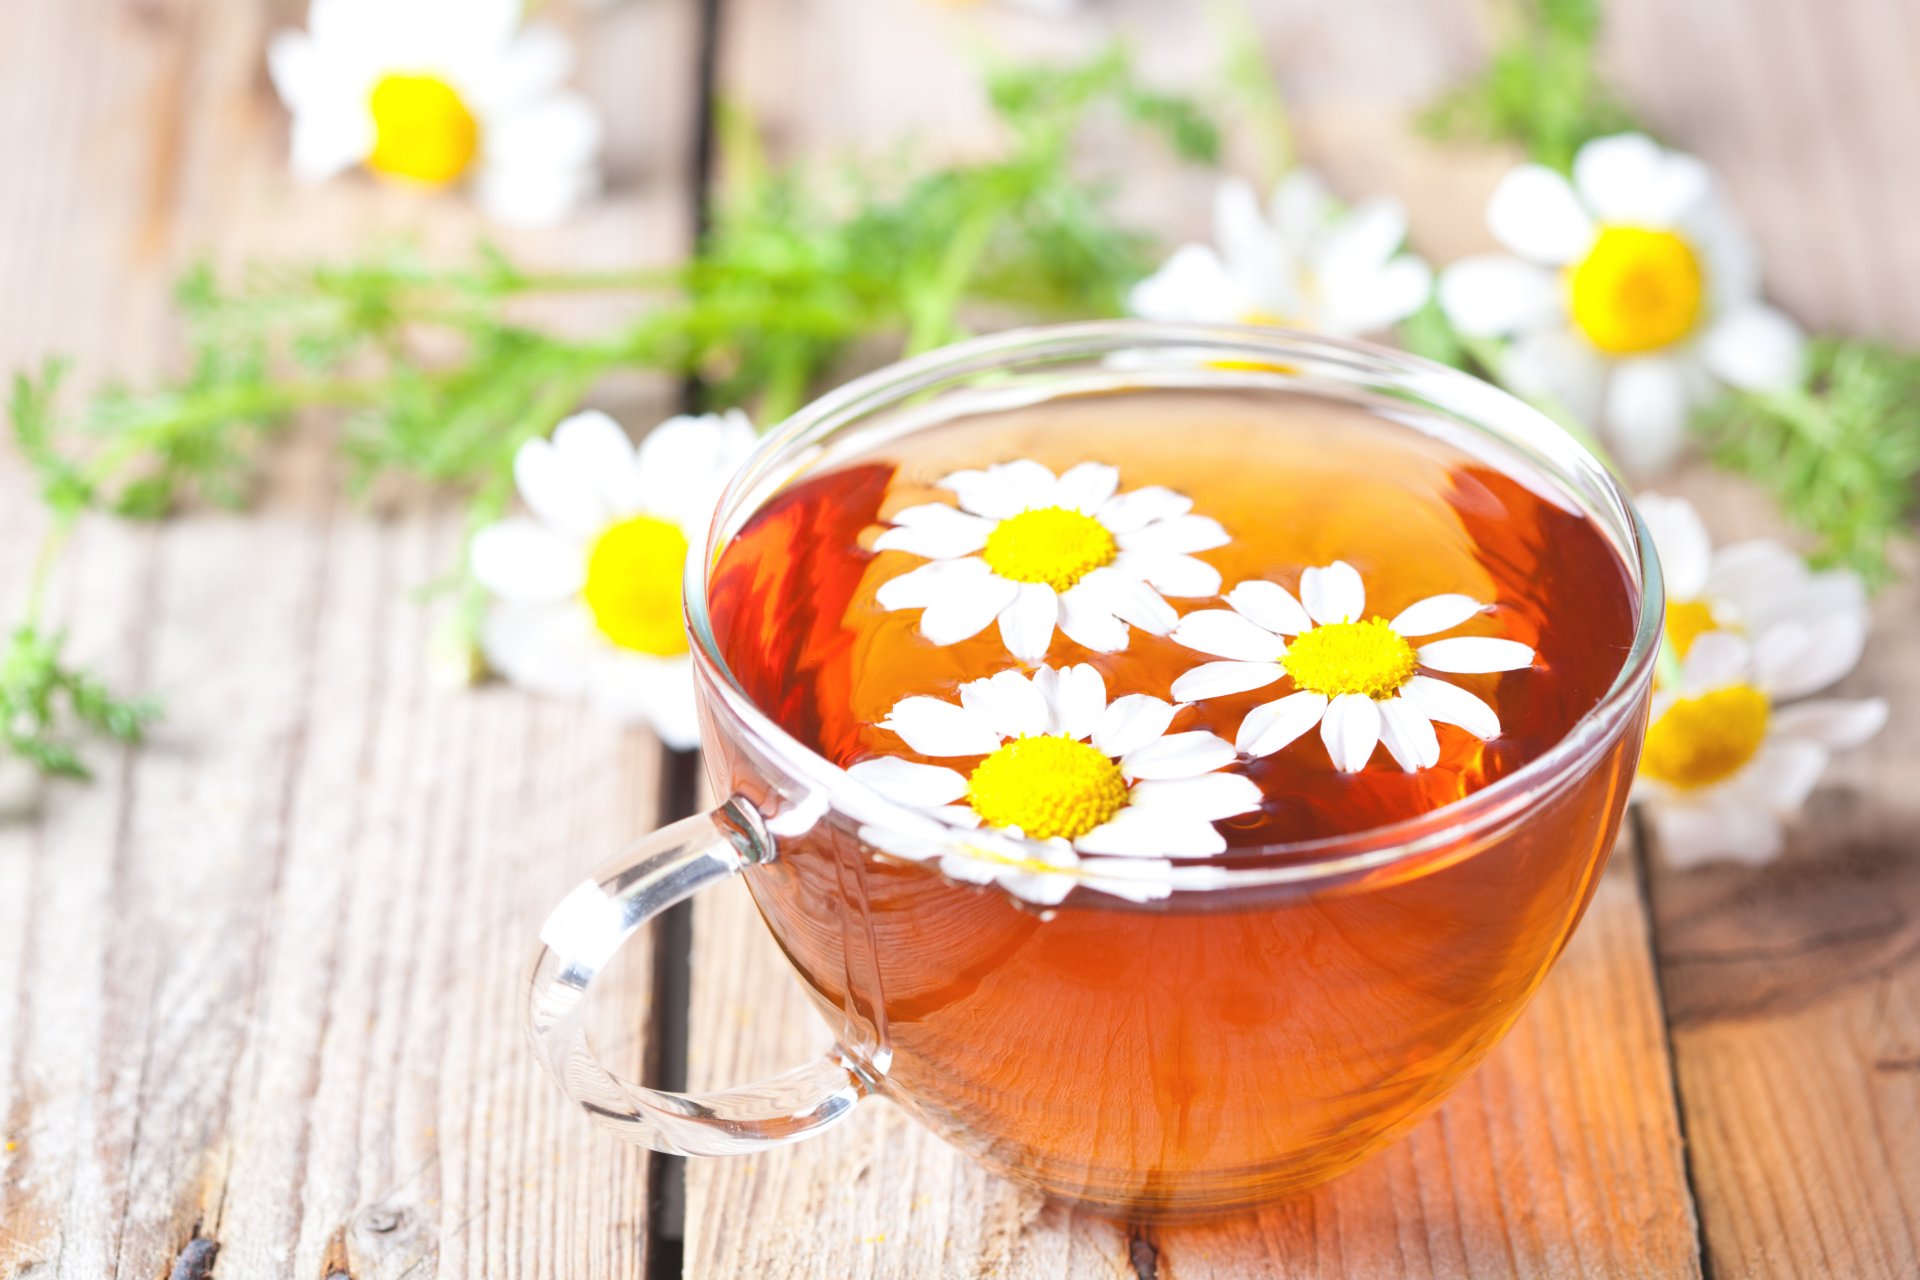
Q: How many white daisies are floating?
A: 3